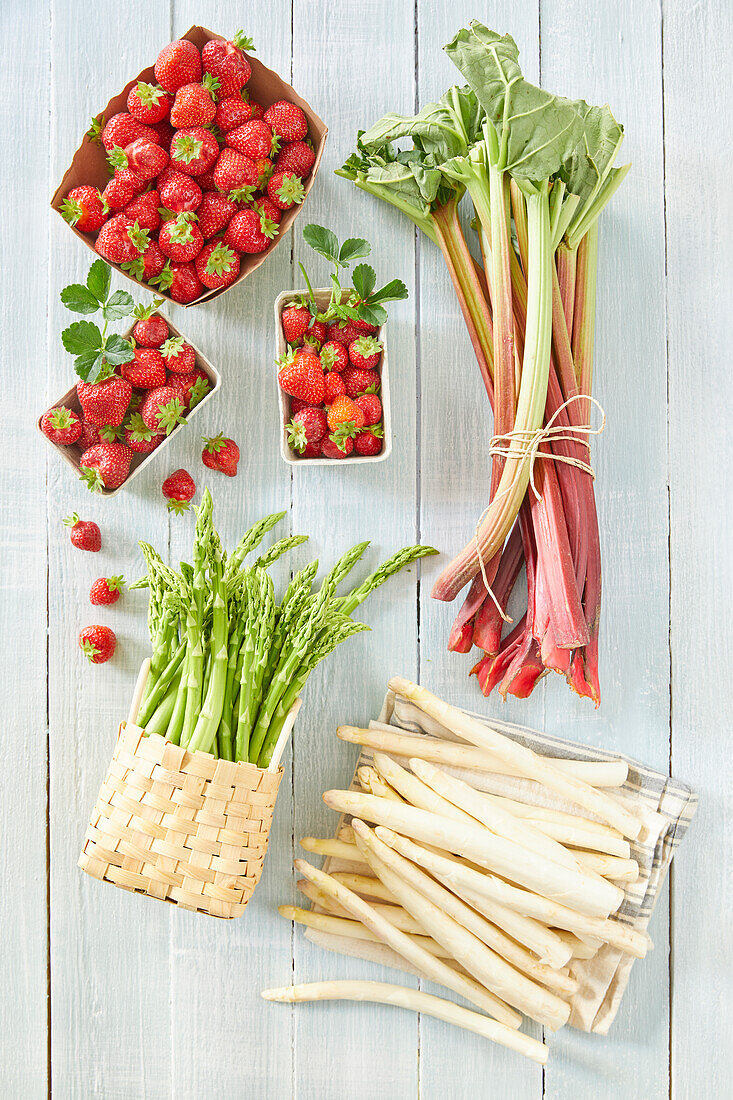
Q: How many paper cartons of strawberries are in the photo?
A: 3